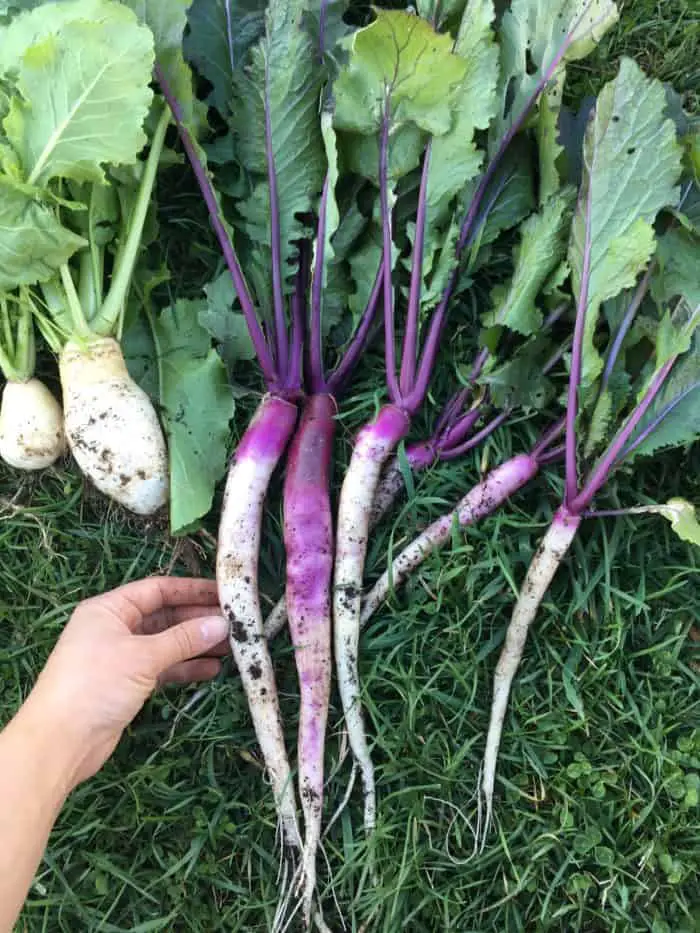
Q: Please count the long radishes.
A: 6